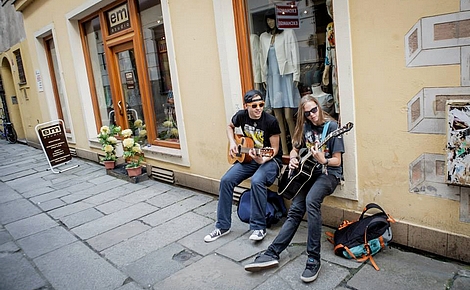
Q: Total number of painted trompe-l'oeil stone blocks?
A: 3